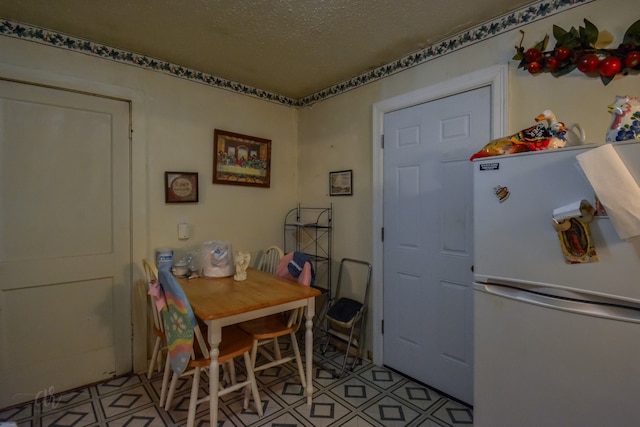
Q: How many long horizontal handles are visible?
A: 2